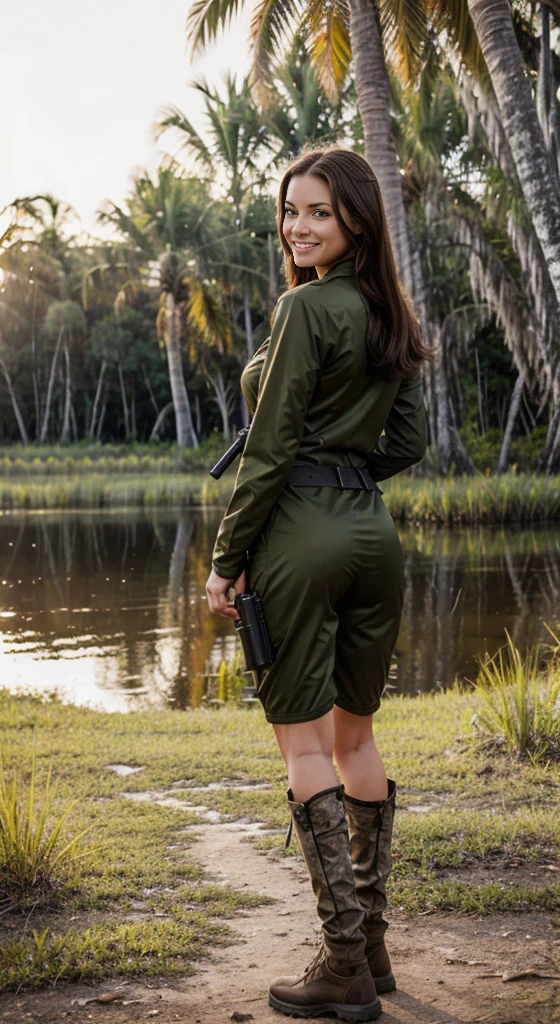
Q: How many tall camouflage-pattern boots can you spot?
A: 2